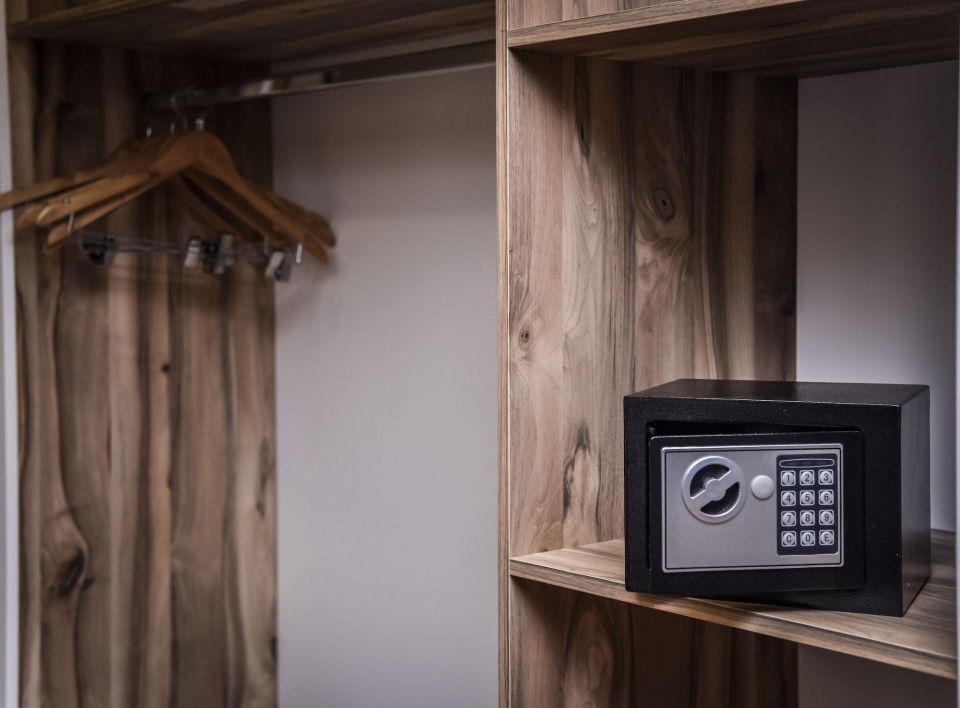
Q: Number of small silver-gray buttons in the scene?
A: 12